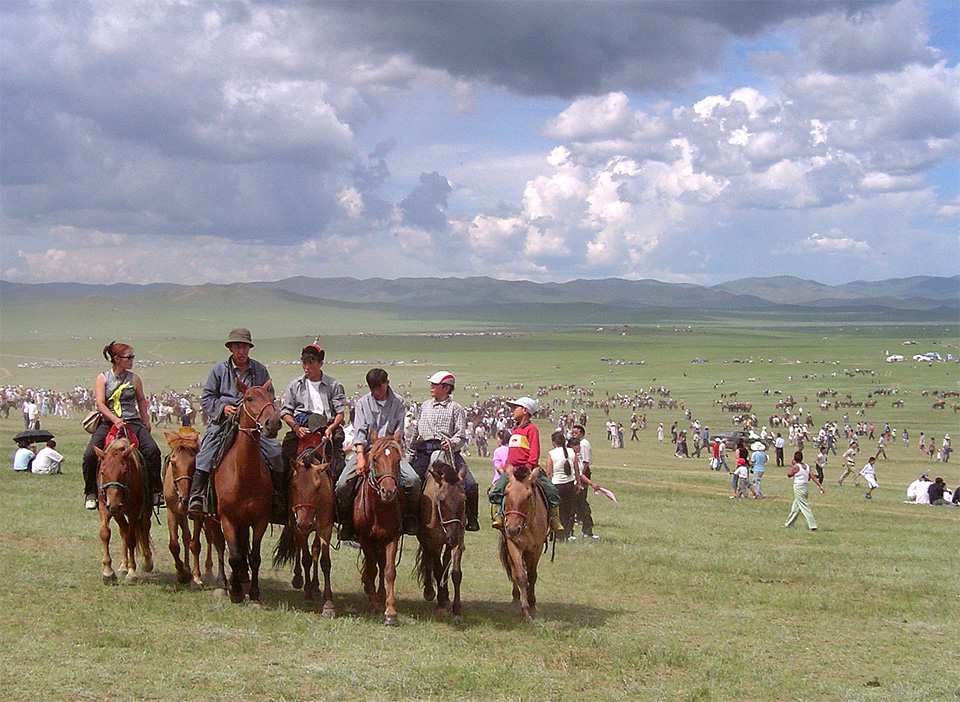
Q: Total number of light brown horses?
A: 2